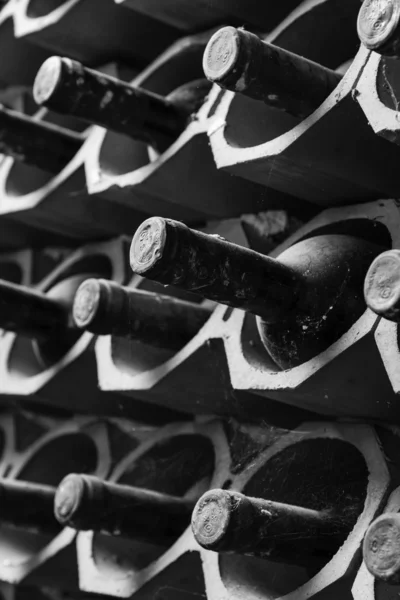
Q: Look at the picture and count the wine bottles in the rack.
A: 12